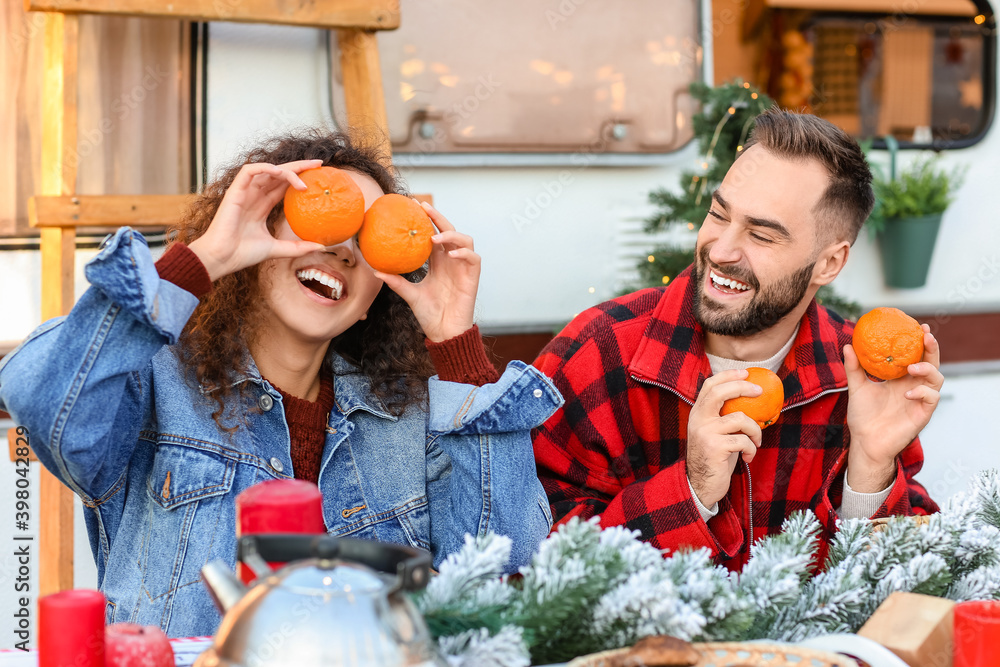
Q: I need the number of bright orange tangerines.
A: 4